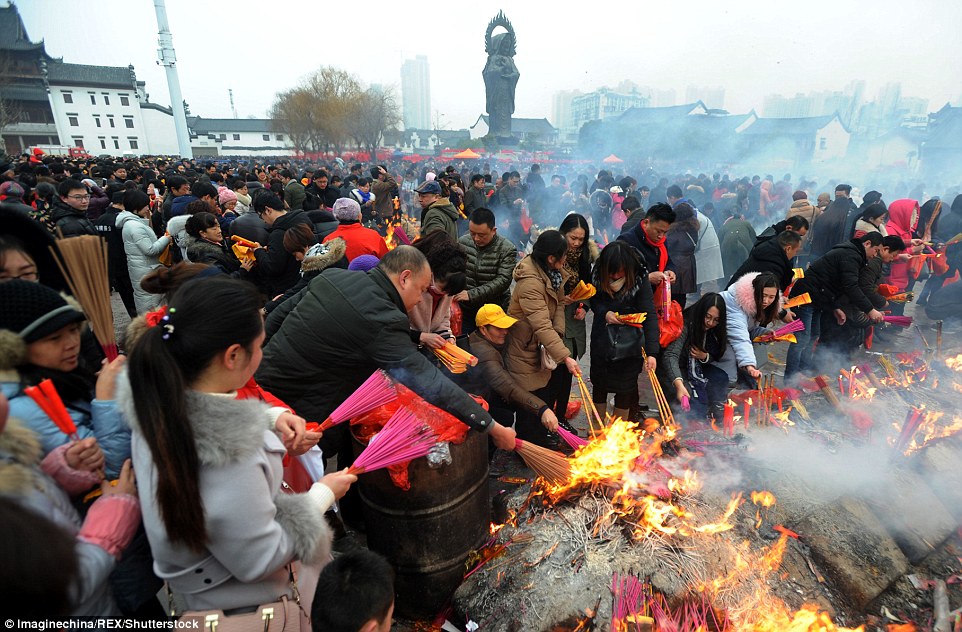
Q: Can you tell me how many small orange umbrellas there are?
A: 2